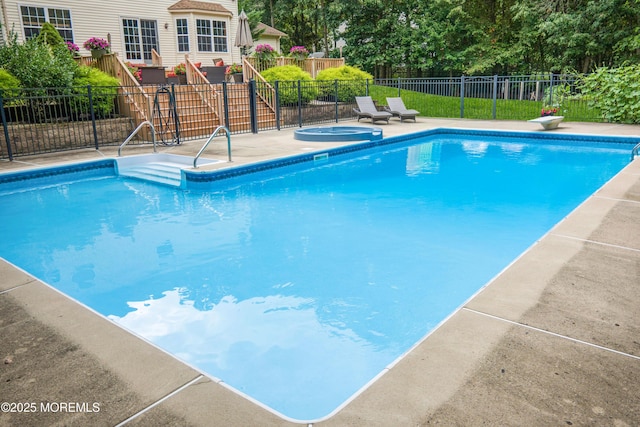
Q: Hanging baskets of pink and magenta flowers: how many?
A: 4